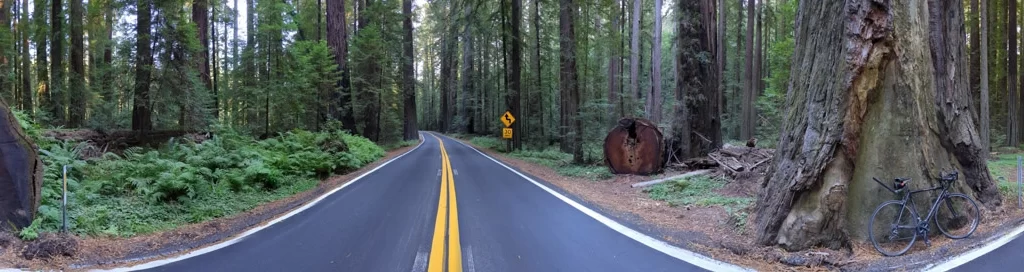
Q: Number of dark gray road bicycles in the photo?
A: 1